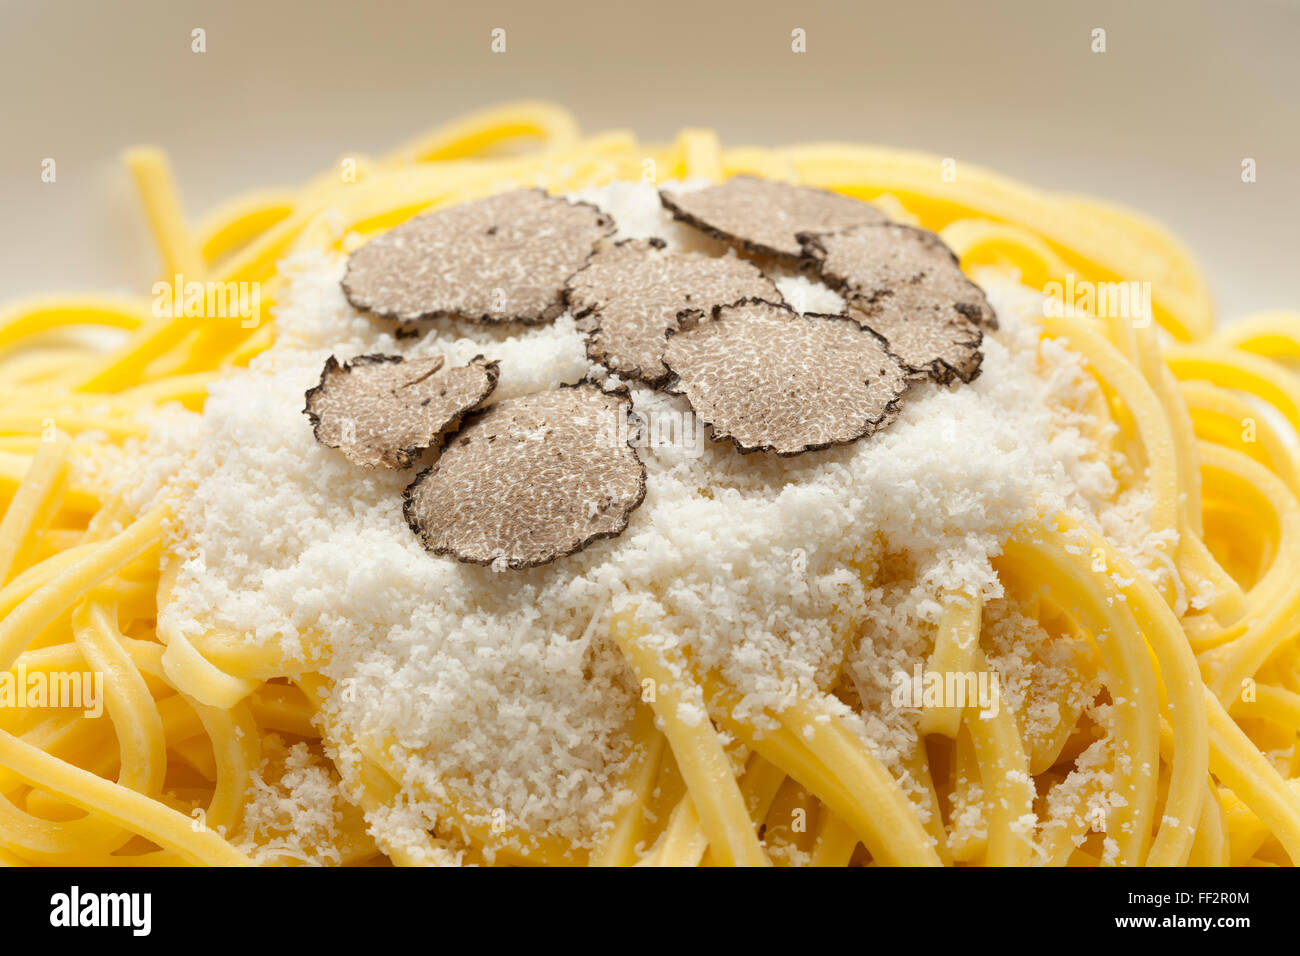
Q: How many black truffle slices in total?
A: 7